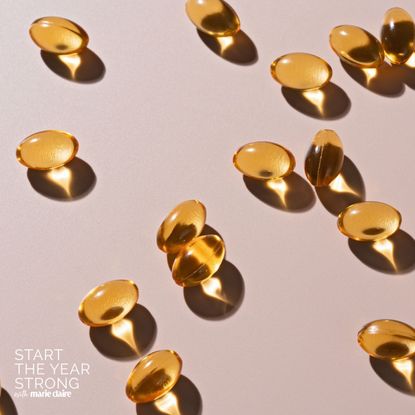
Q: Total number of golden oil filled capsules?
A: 14